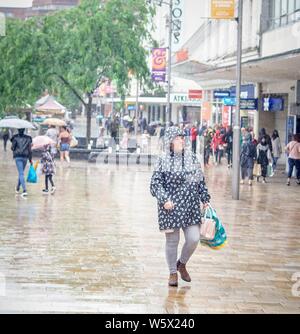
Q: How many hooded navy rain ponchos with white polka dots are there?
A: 1